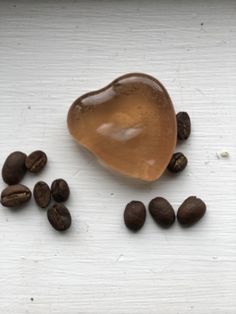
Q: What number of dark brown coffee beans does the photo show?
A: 11